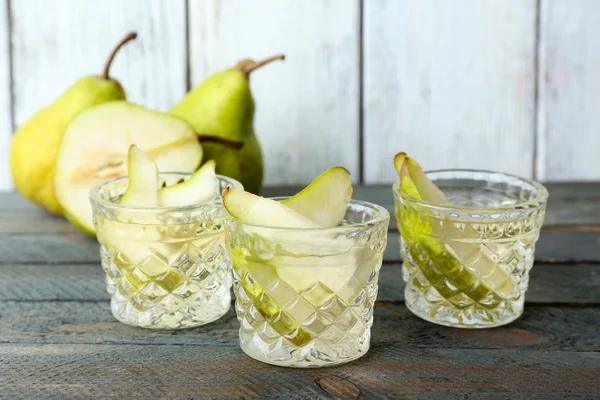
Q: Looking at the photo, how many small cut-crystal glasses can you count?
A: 3